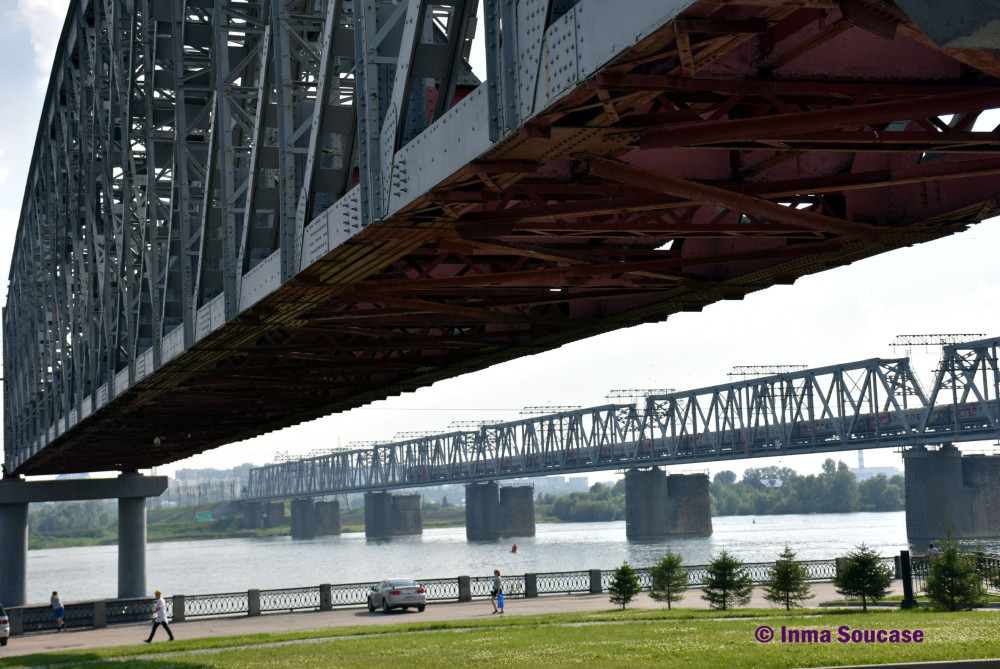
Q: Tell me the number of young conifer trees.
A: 6